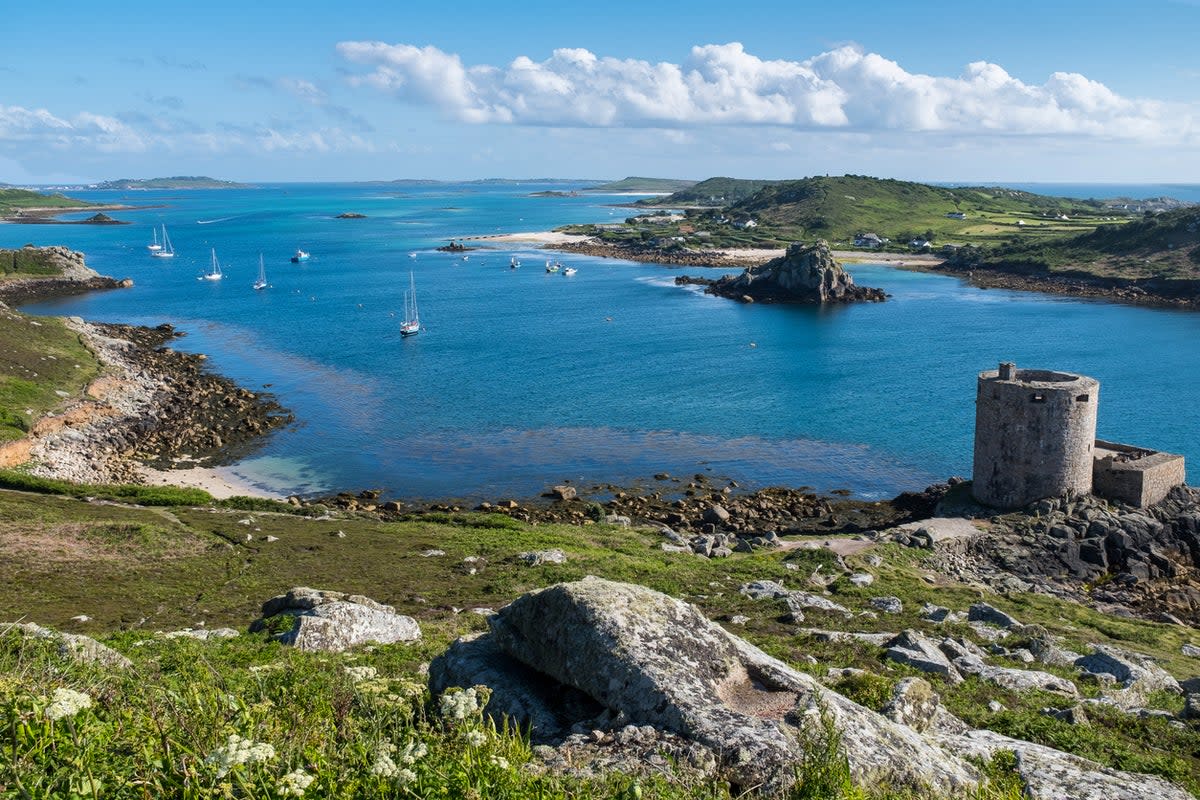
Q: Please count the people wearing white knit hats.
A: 0